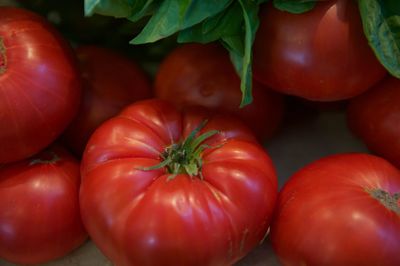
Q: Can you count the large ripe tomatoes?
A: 8